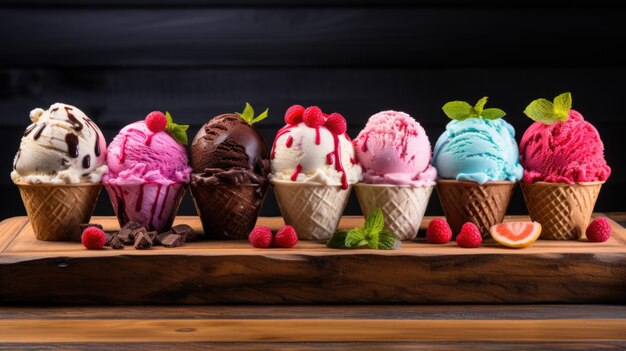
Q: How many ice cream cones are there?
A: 7